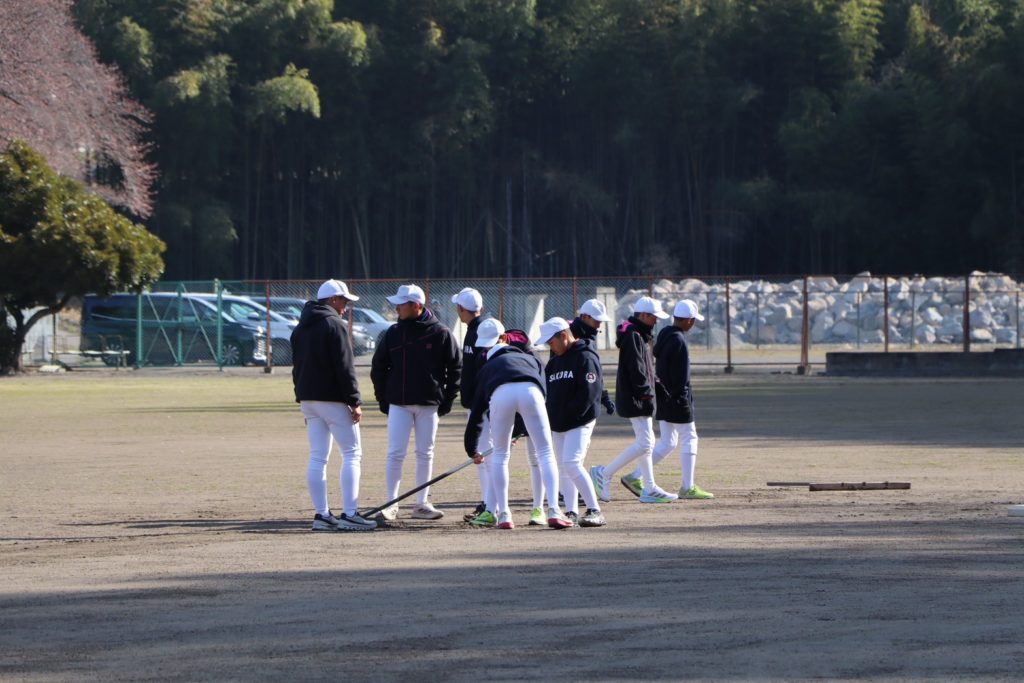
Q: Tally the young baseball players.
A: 9